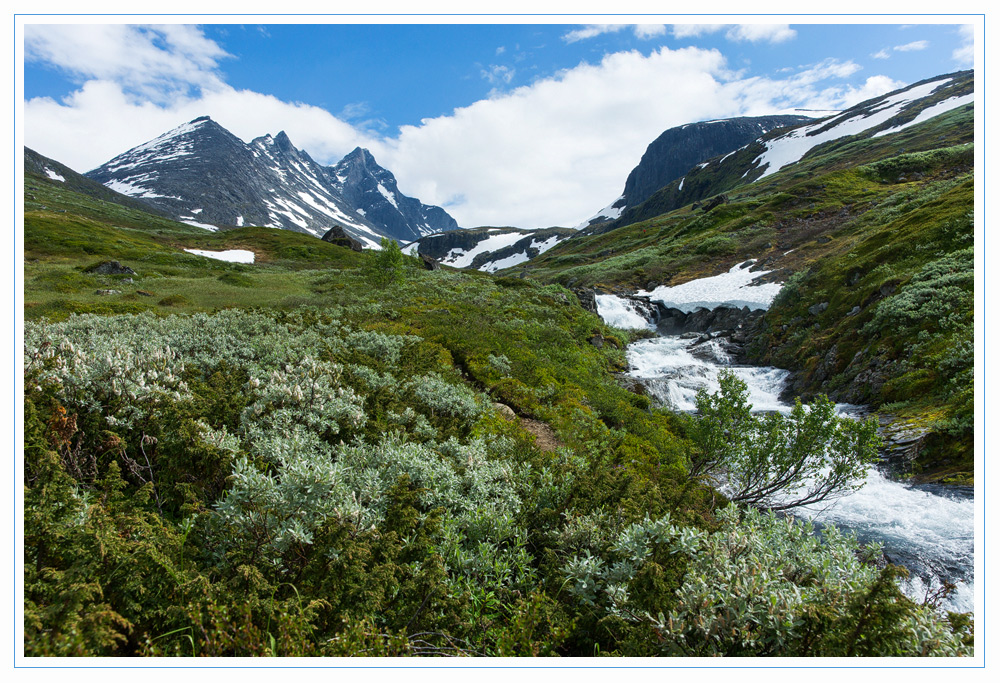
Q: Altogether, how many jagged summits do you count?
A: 3